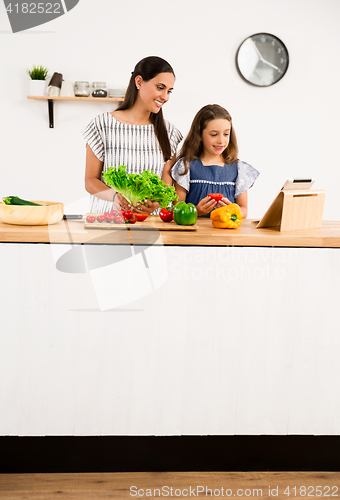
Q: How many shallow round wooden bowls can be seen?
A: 1